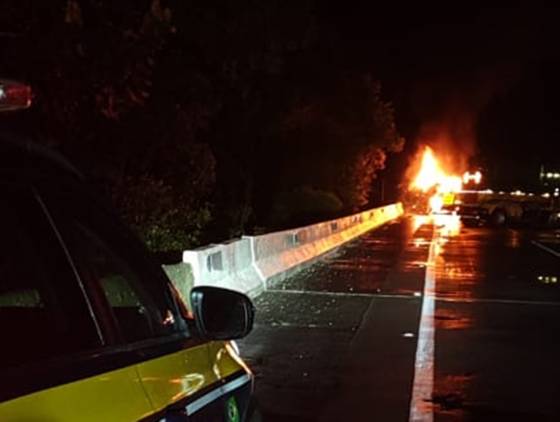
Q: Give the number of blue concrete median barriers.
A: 0